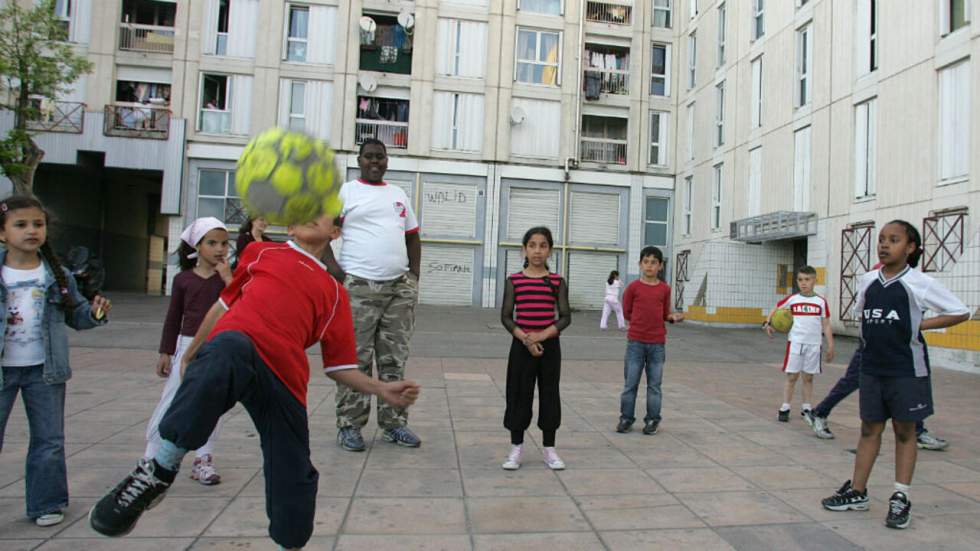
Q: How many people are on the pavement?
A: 11